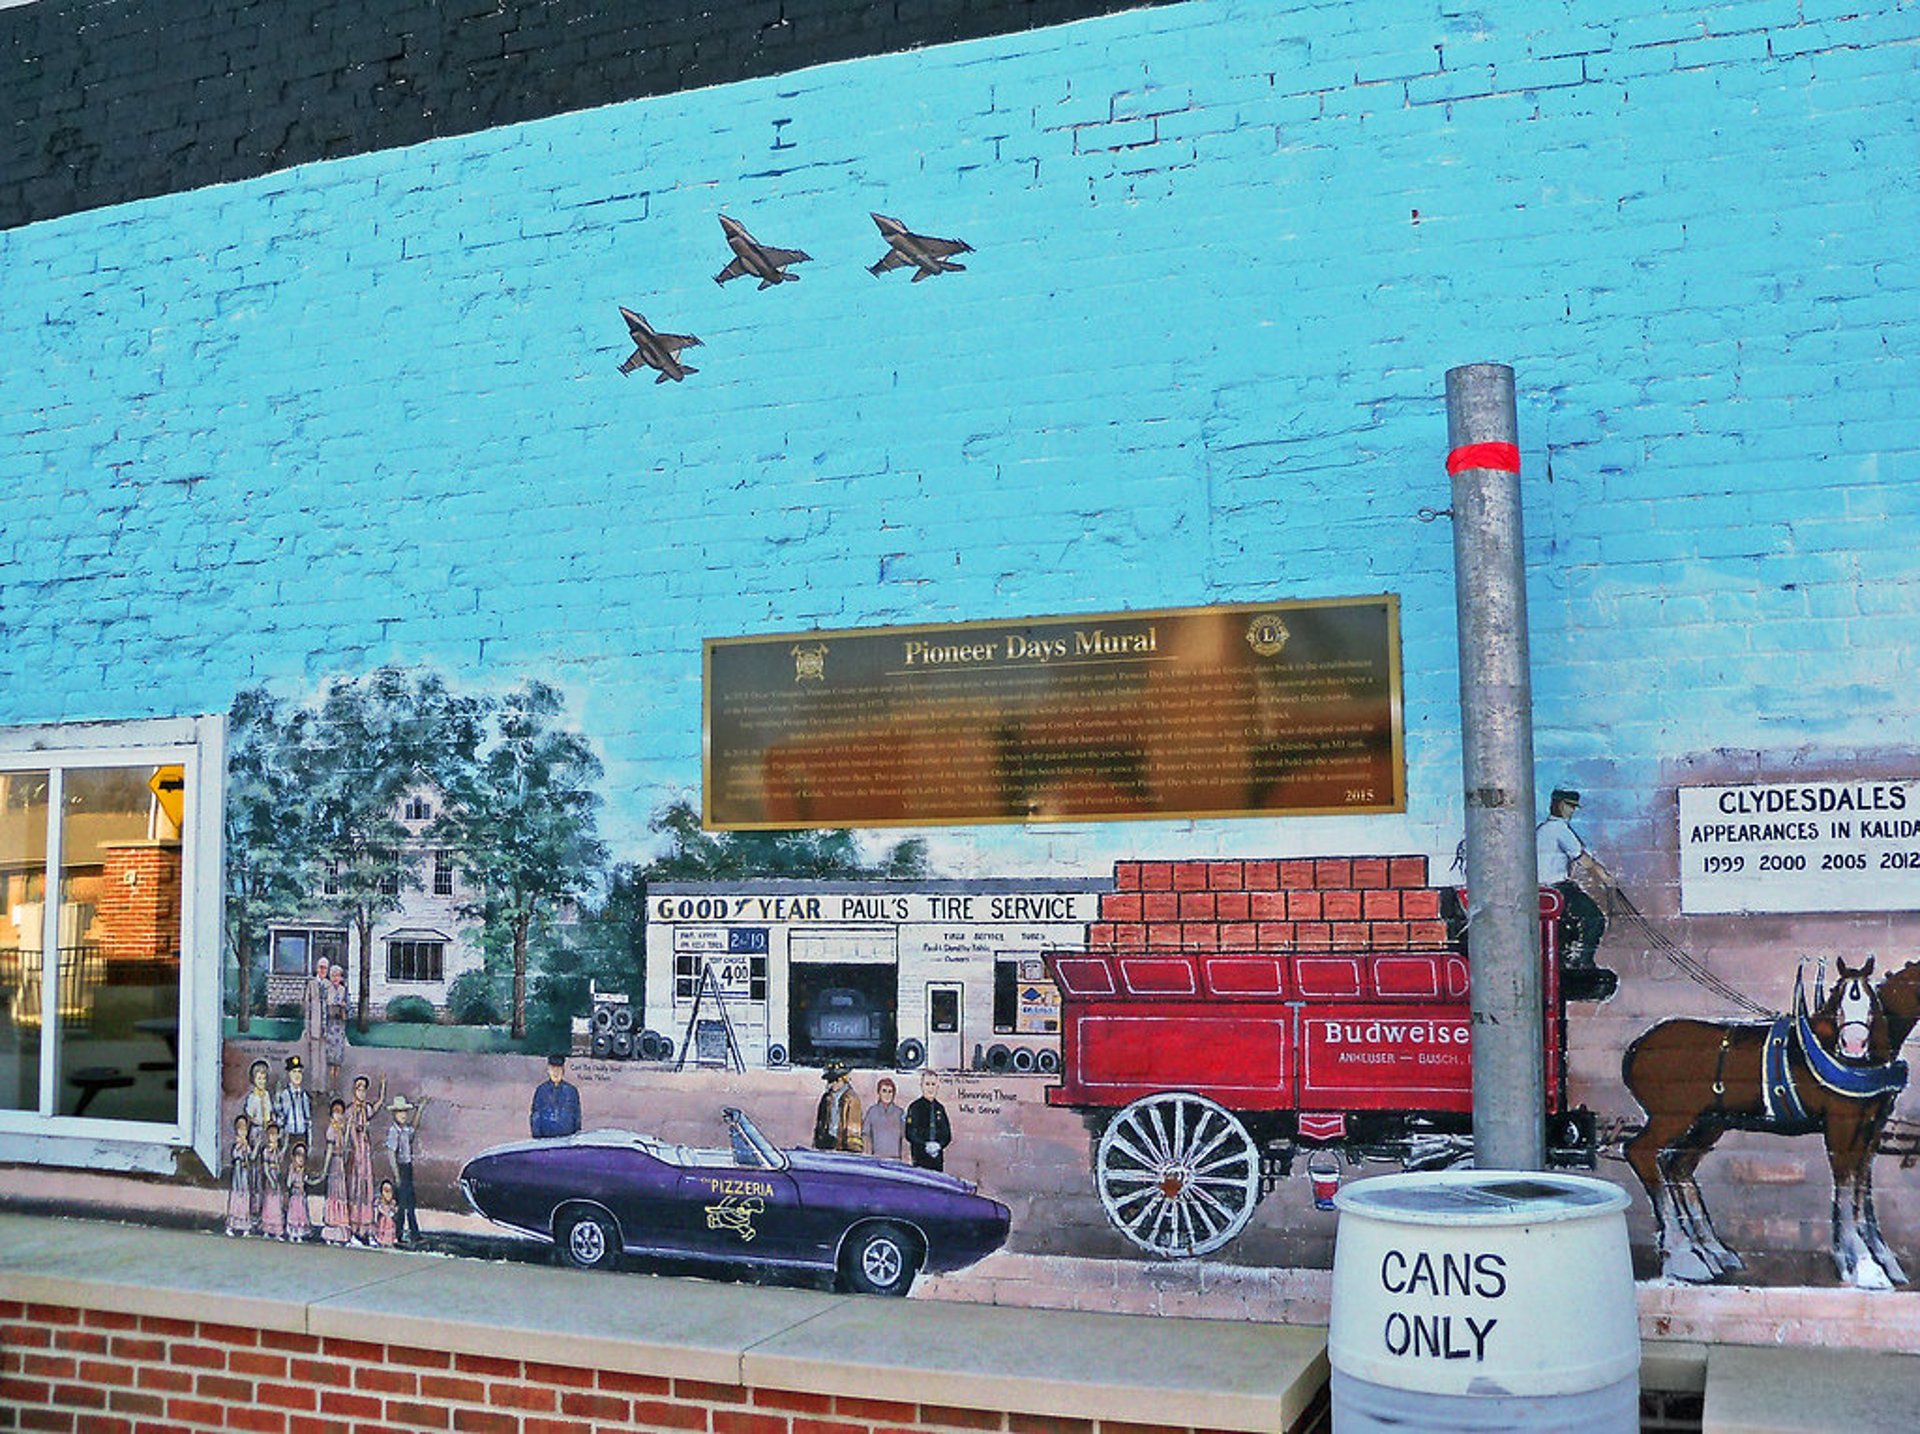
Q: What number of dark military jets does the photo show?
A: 3